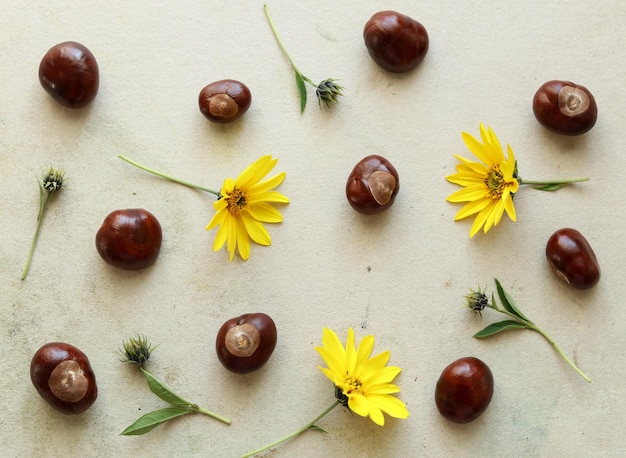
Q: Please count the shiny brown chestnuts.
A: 10